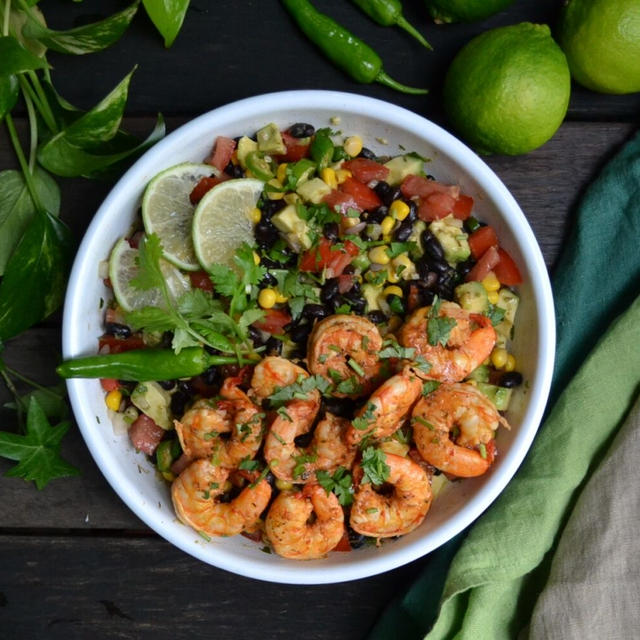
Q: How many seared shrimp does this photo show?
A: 10